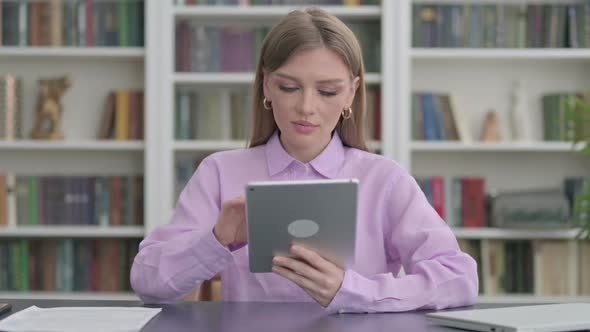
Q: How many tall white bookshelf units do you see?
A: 3